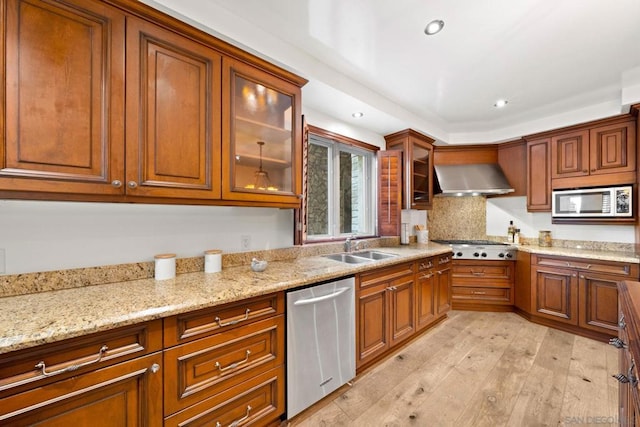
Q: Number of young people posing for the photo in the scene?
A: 0